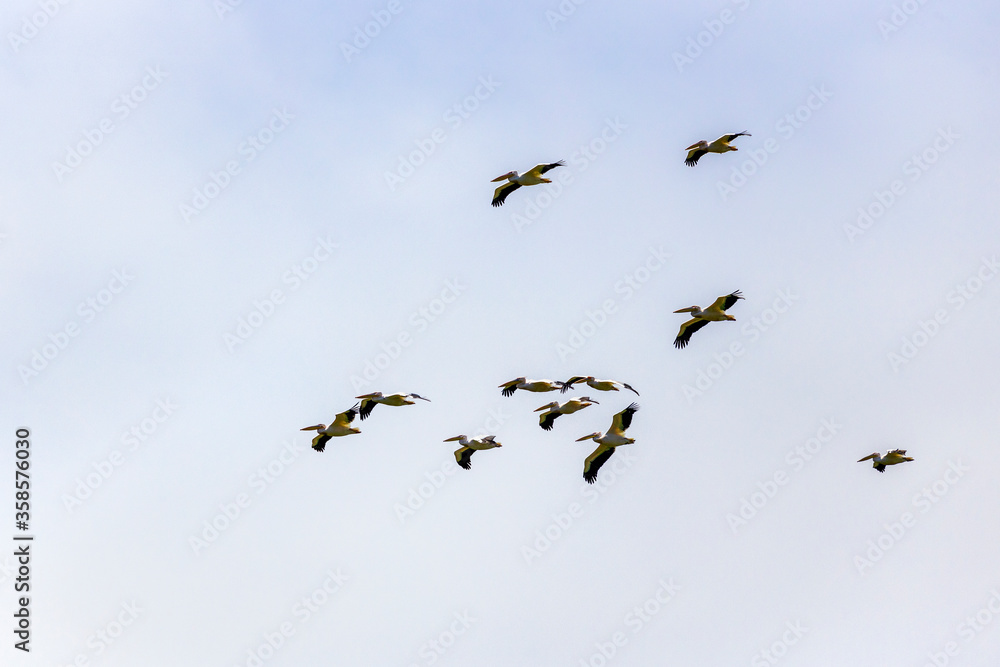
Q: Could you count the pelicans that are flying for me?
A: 11